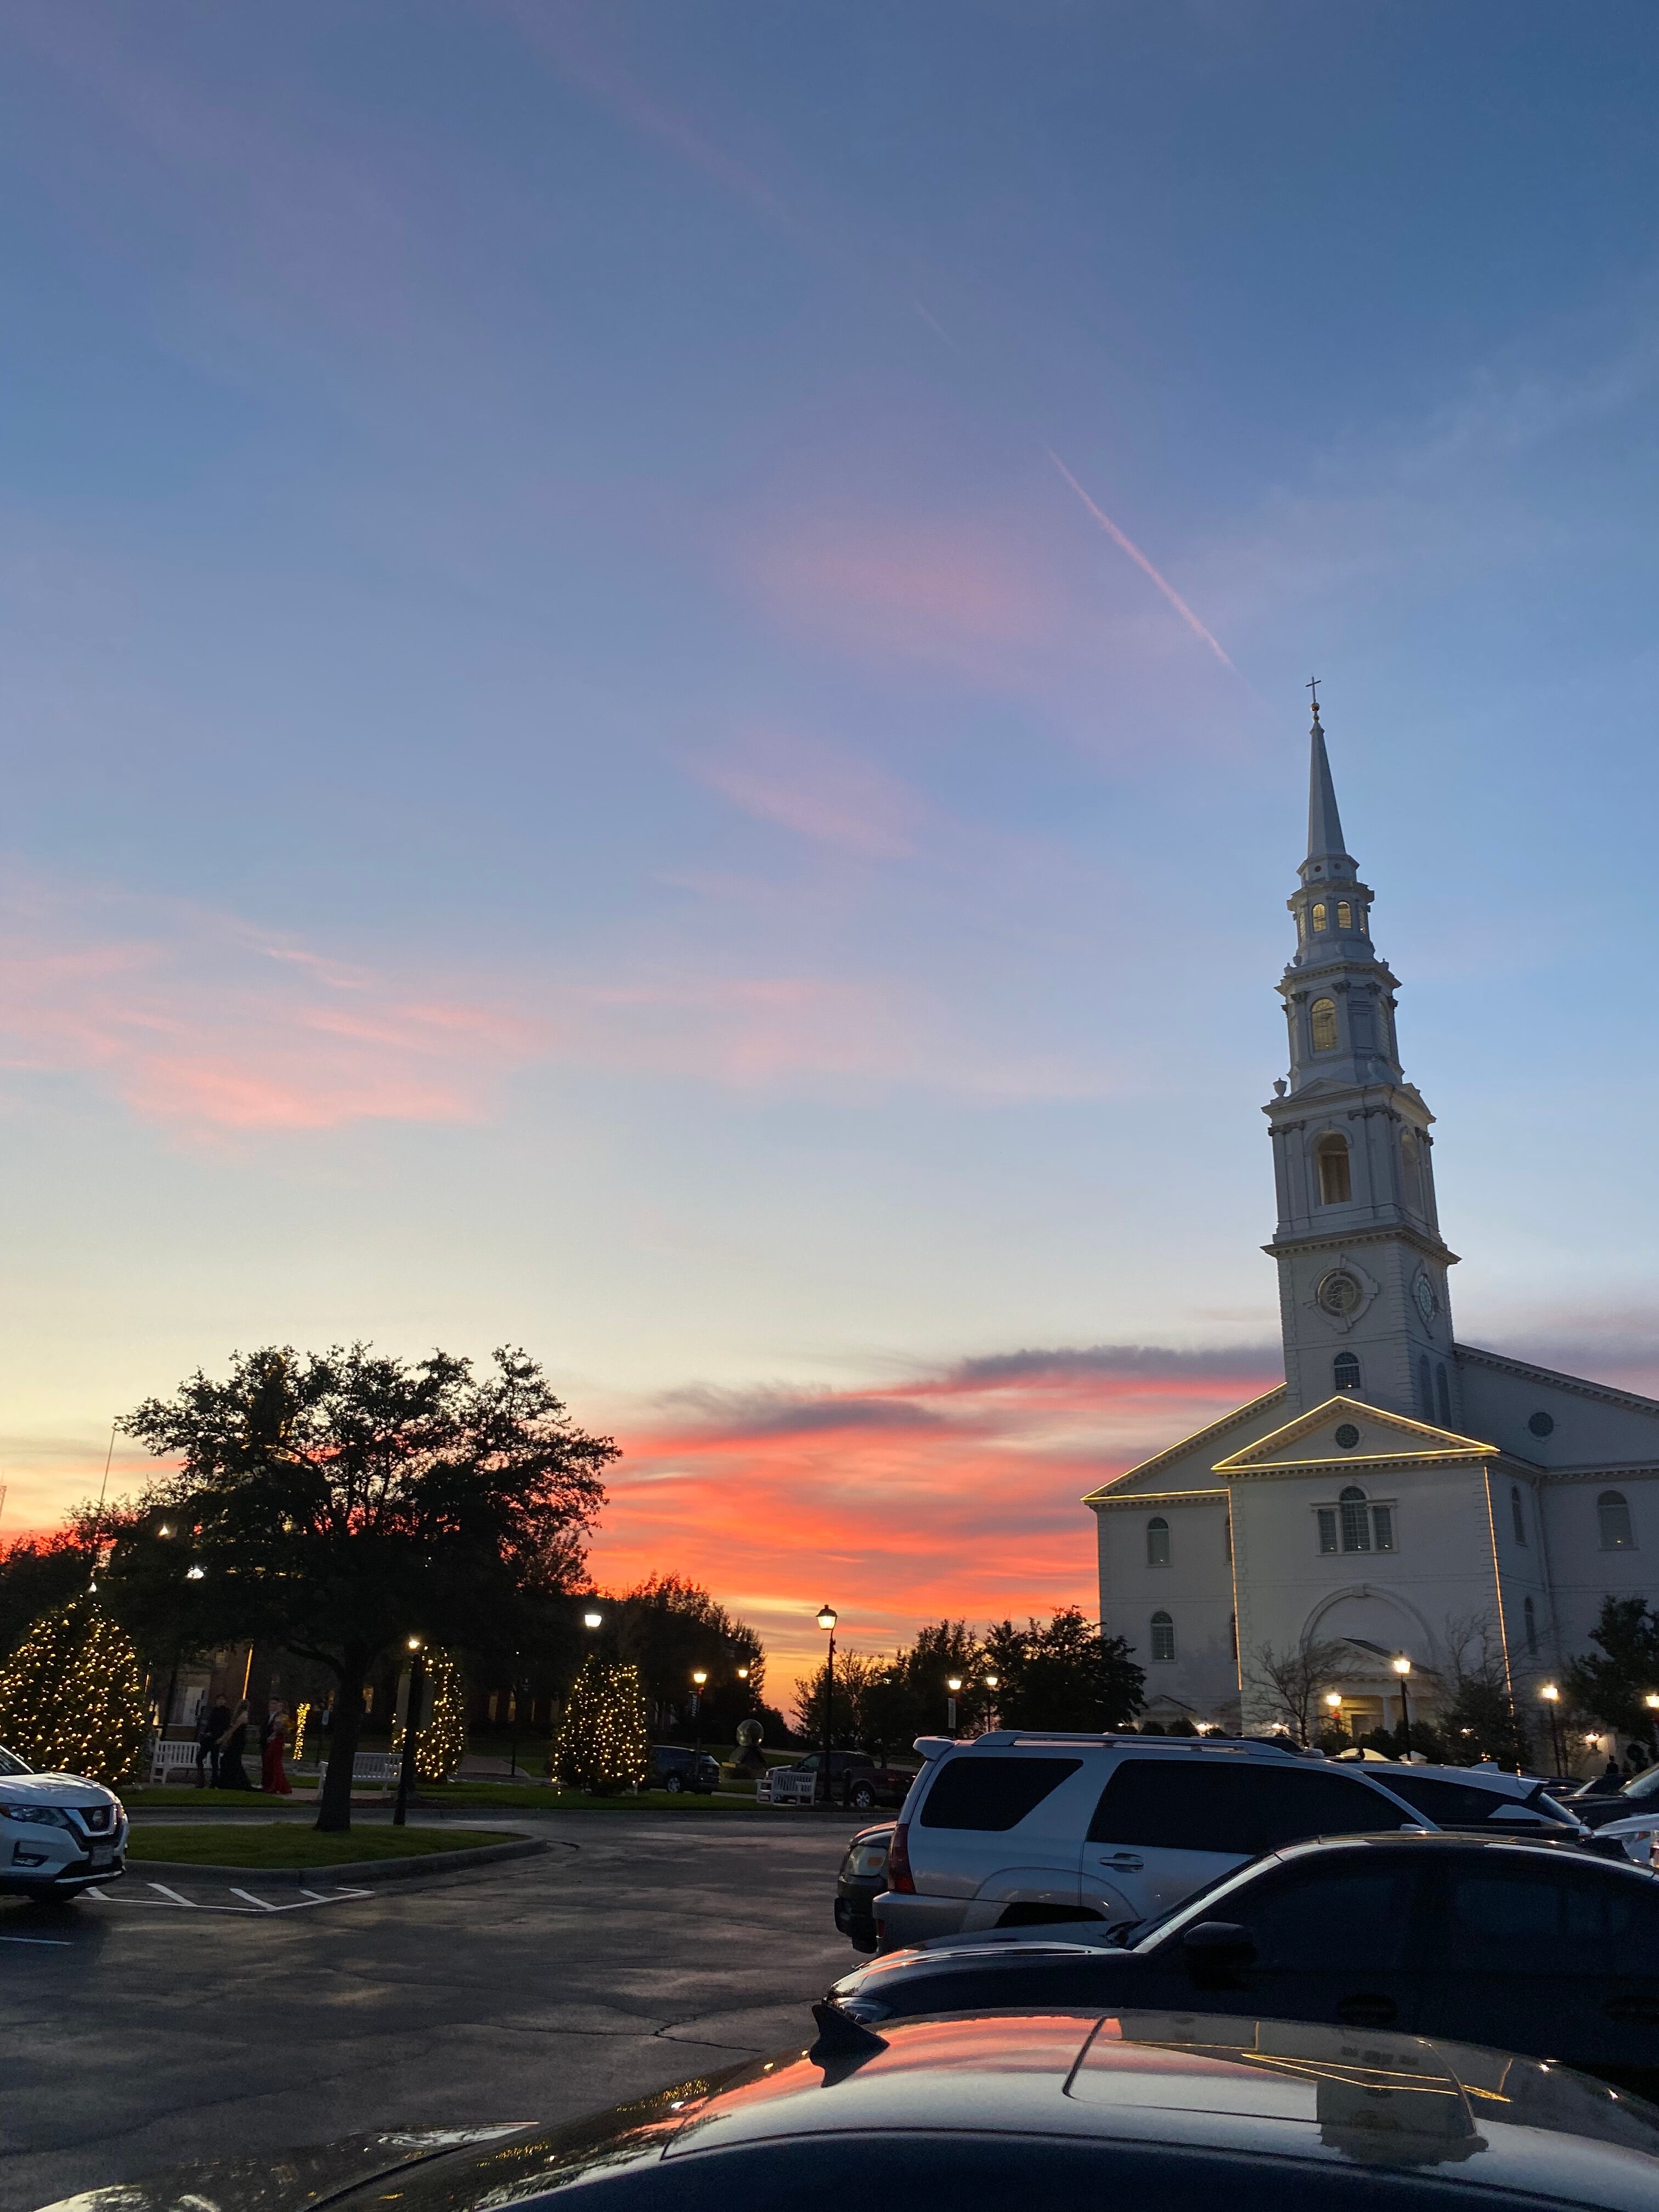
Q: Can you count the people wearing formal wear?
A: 4